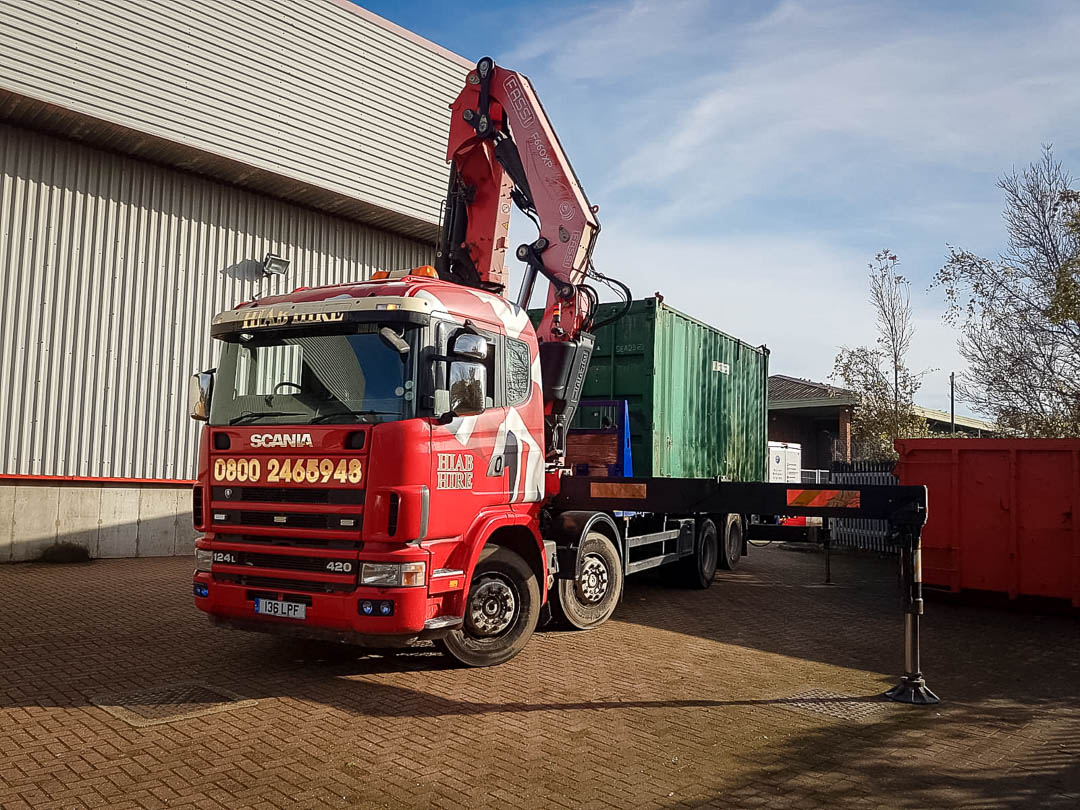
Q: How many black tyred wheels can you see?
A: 4